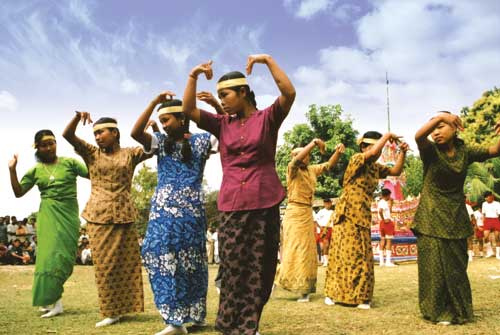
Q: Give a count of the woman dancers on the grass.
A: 7